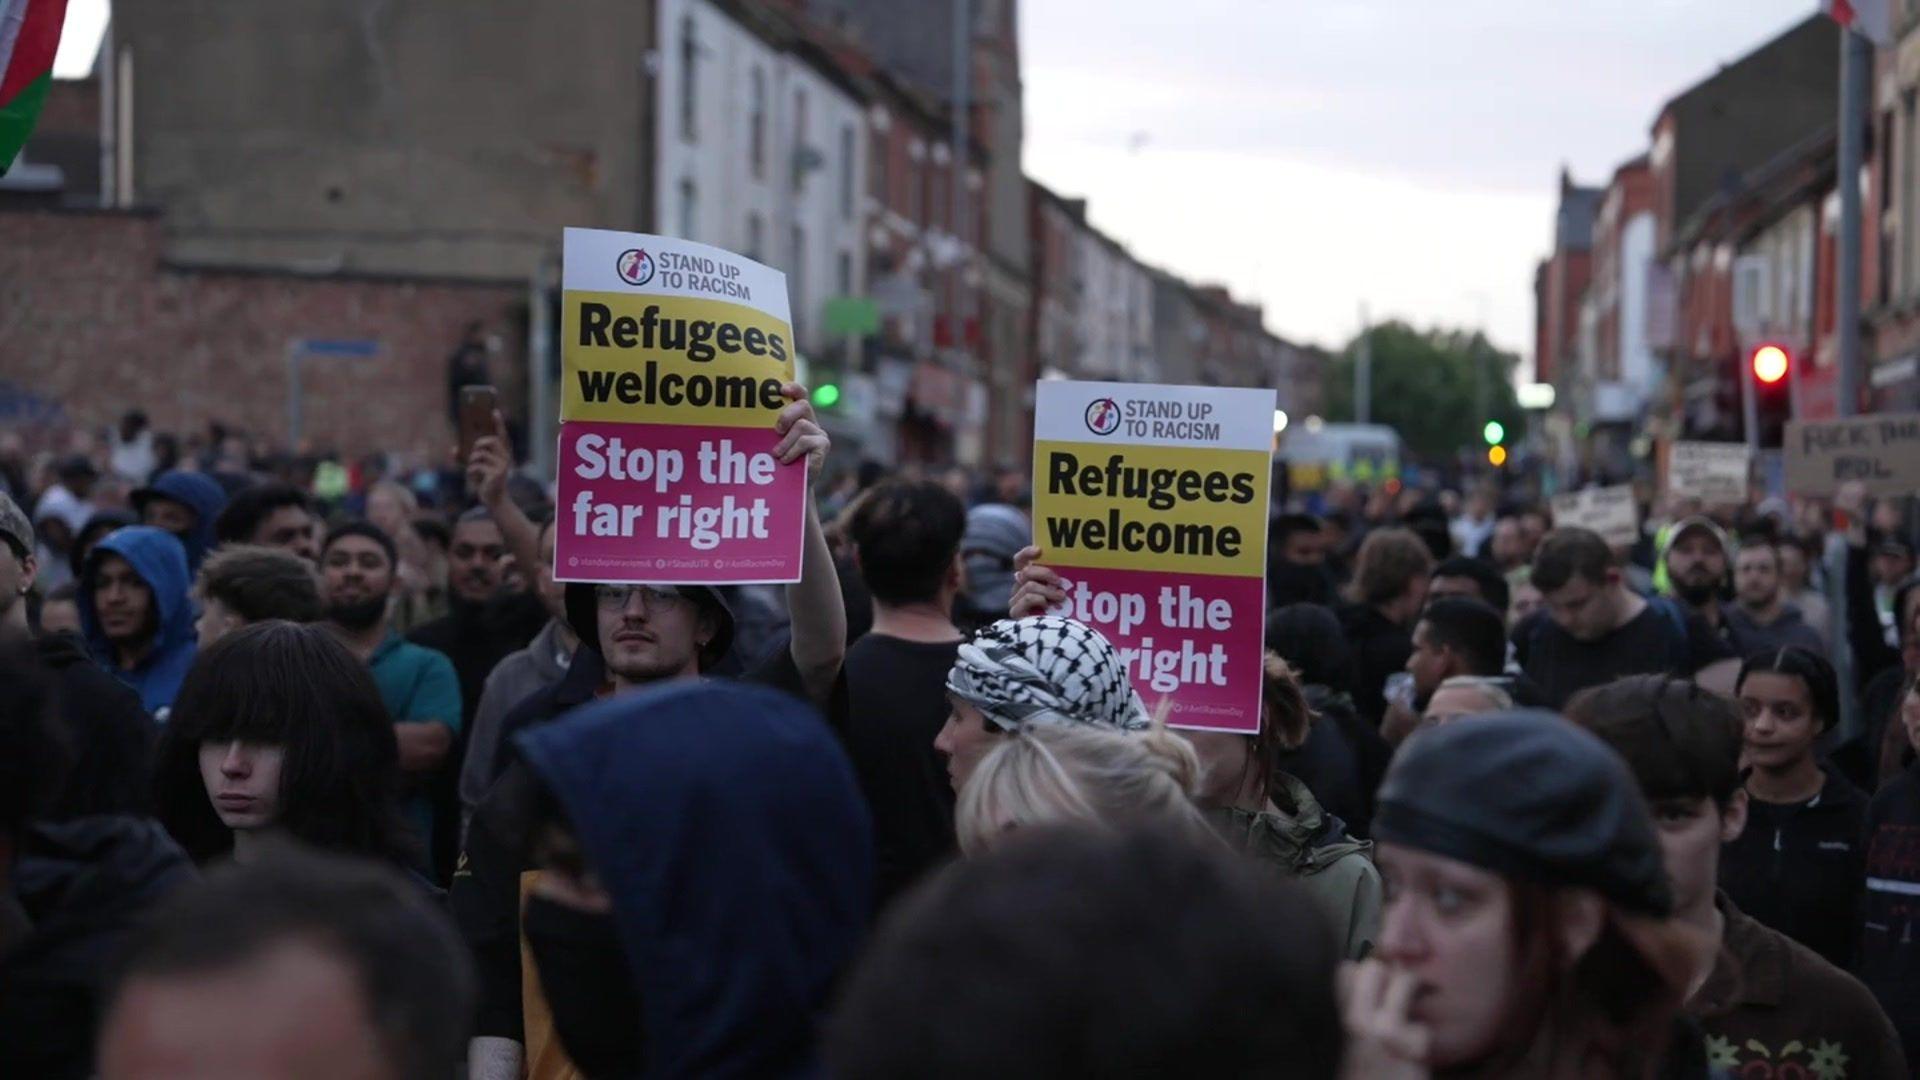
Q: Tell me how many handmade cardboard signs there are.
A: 3